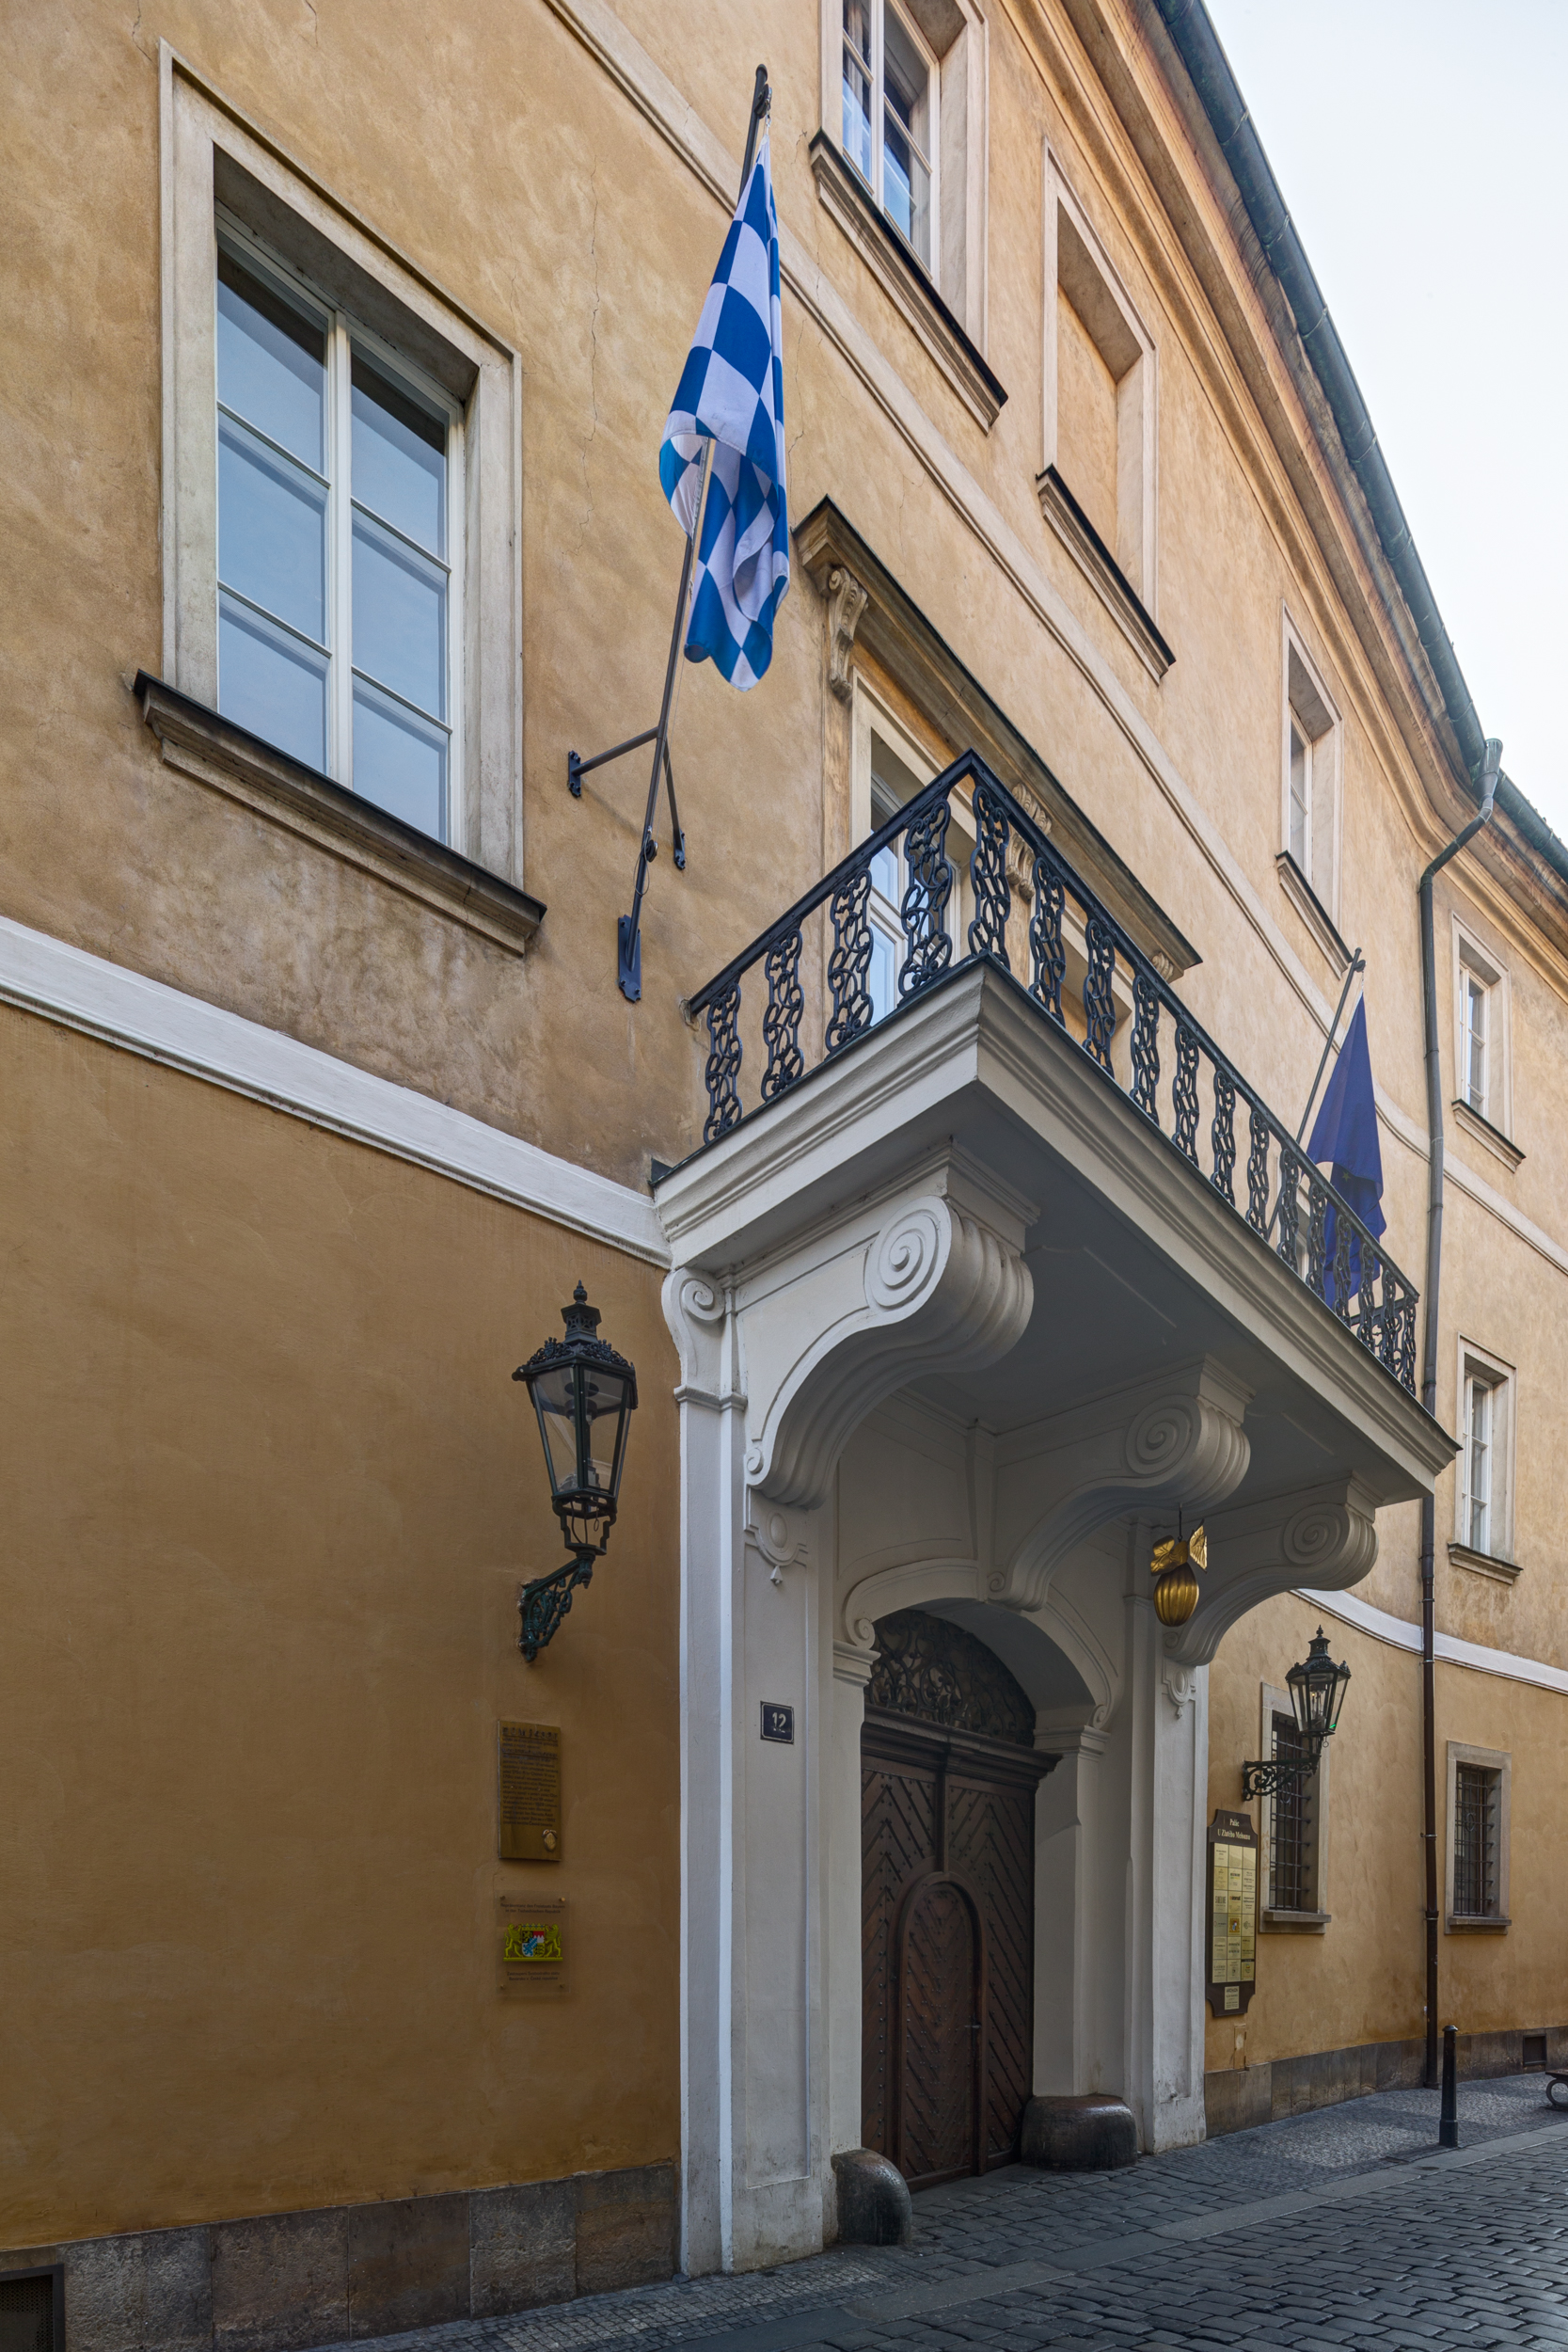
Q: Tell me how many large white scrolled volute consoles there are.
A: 3